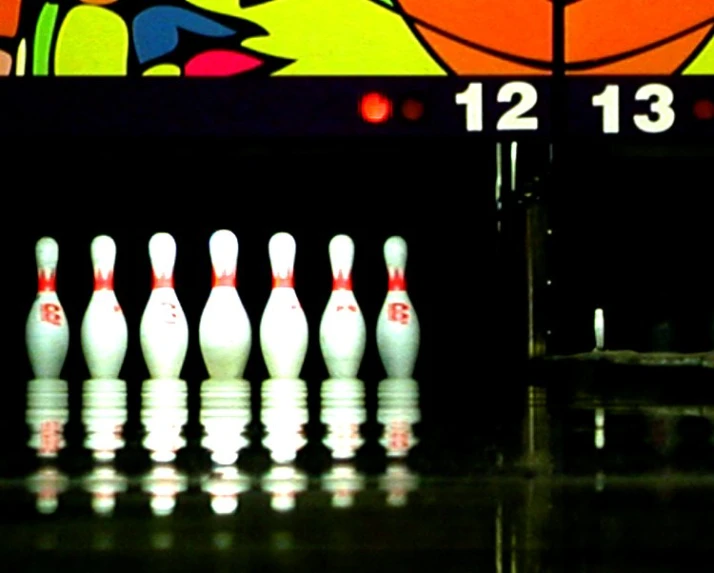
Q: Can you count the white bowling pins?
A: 7